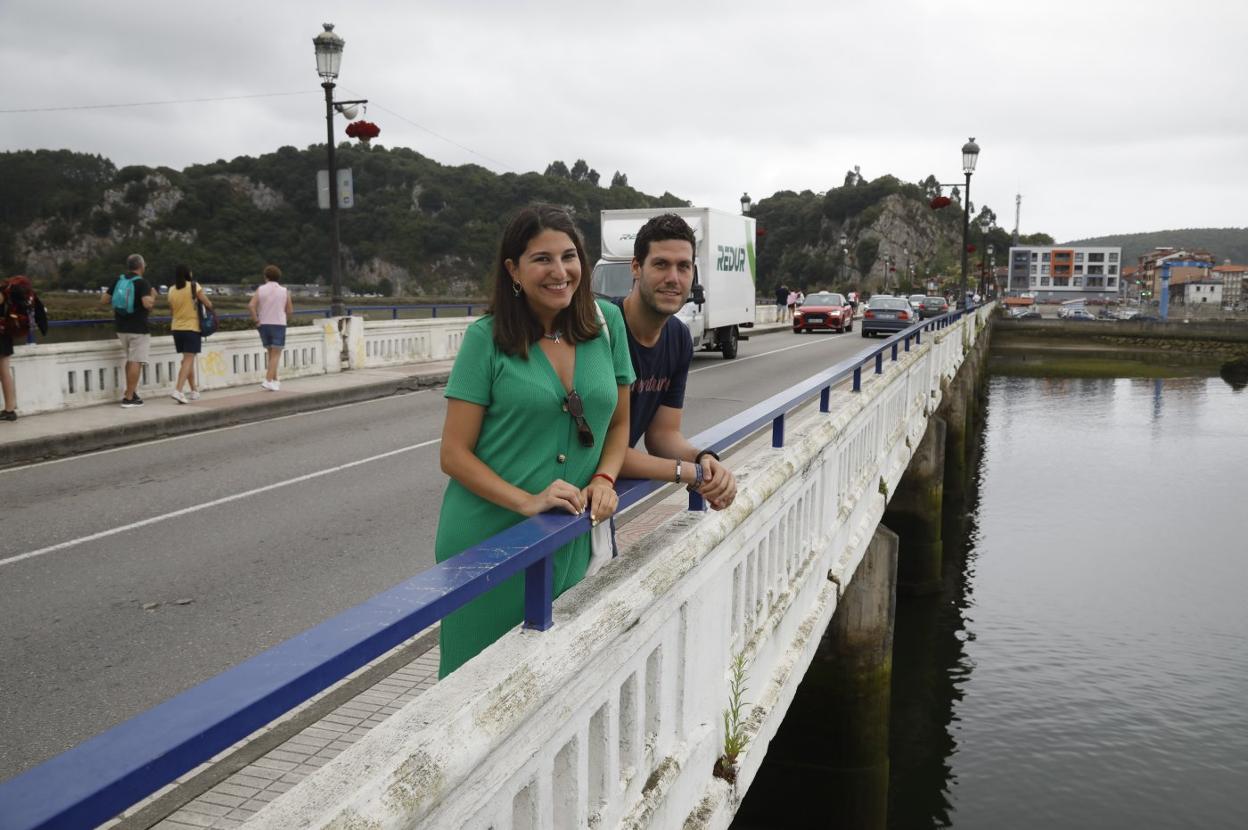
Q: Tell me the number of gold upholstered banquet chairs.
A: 0